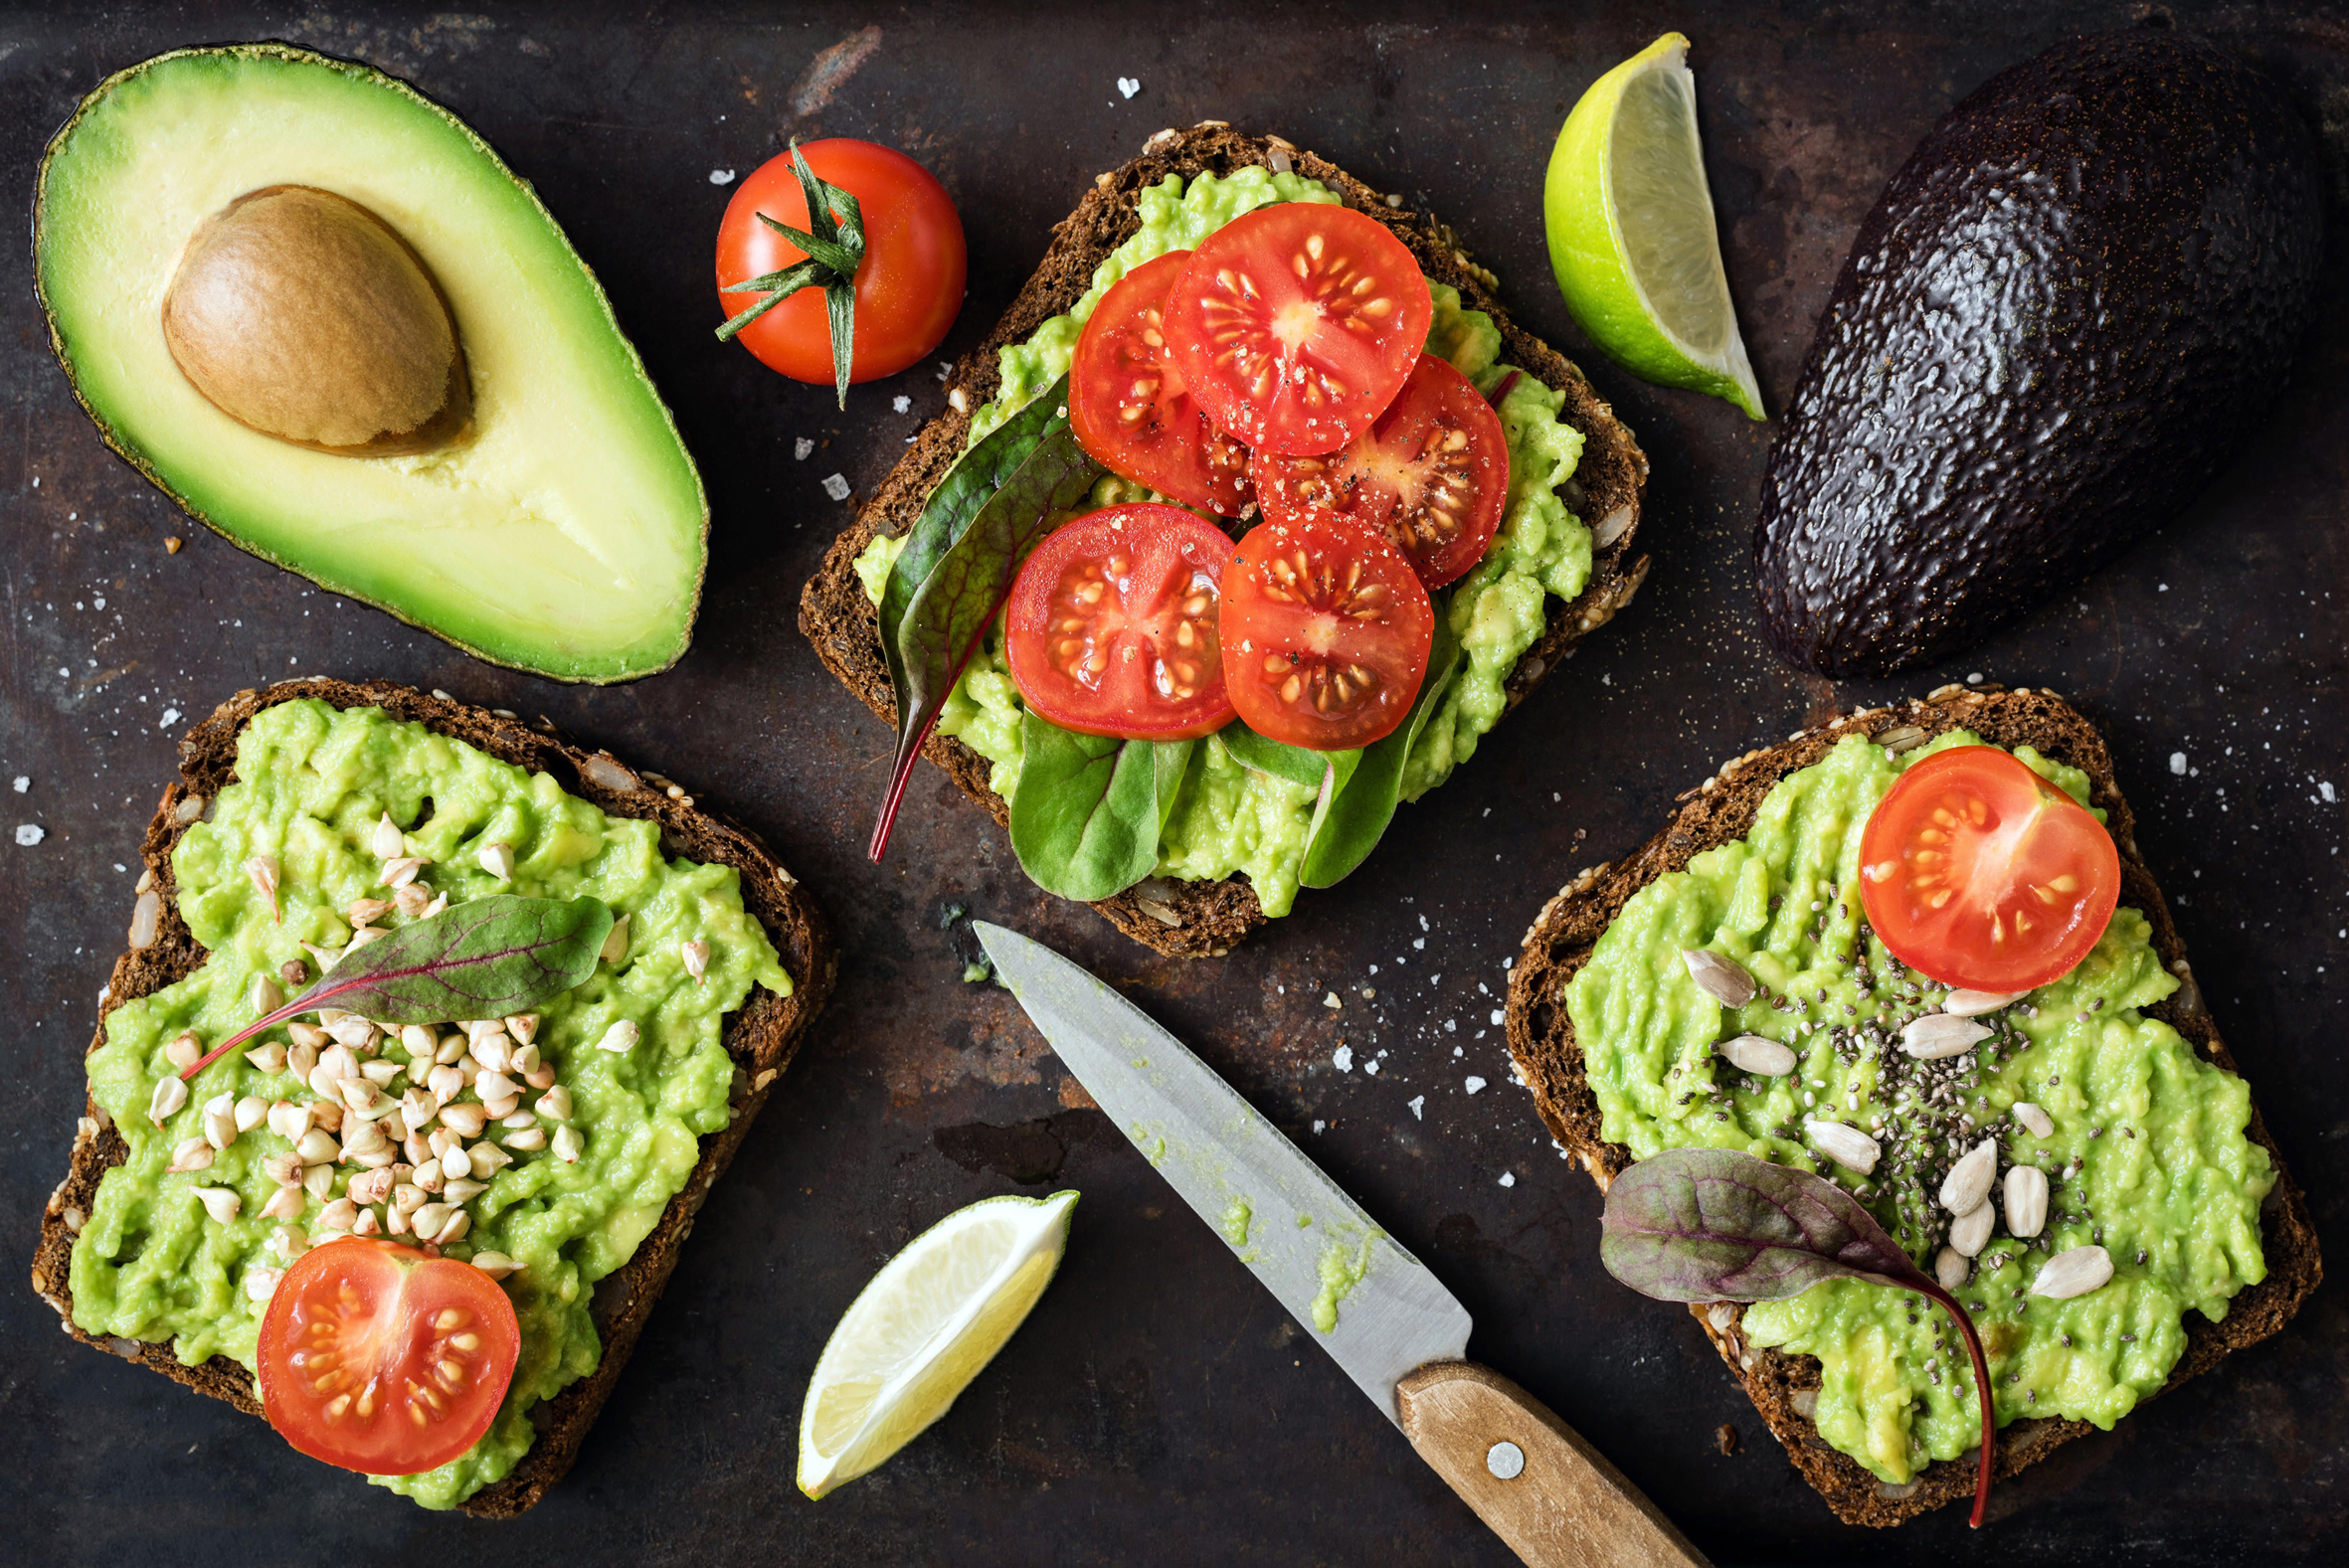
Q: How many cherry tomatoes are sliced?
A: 7